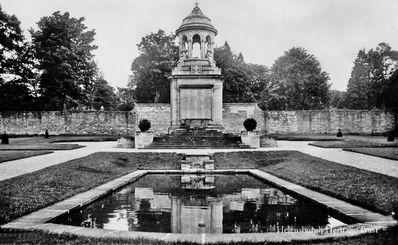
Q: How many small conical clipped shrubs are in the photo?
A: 4